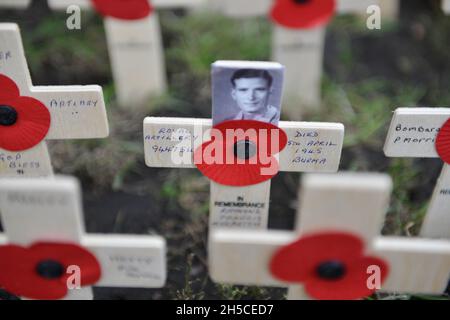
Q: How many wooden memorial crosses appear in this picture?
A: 7